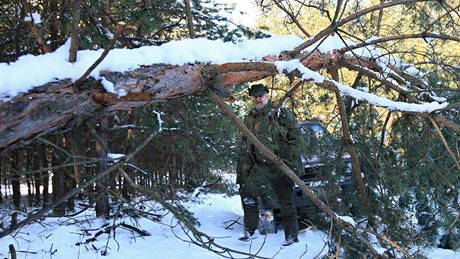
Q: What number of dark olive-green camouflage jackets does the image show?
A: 1